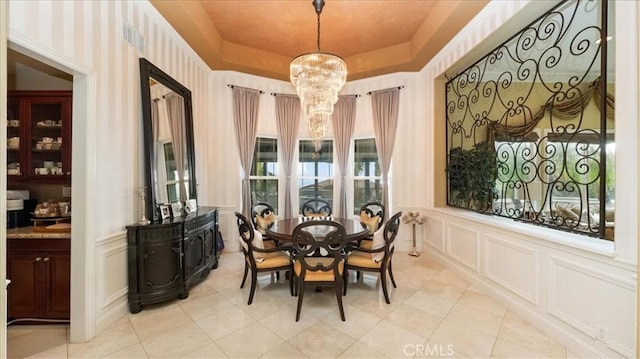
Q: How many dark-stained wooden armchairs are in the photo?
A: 6